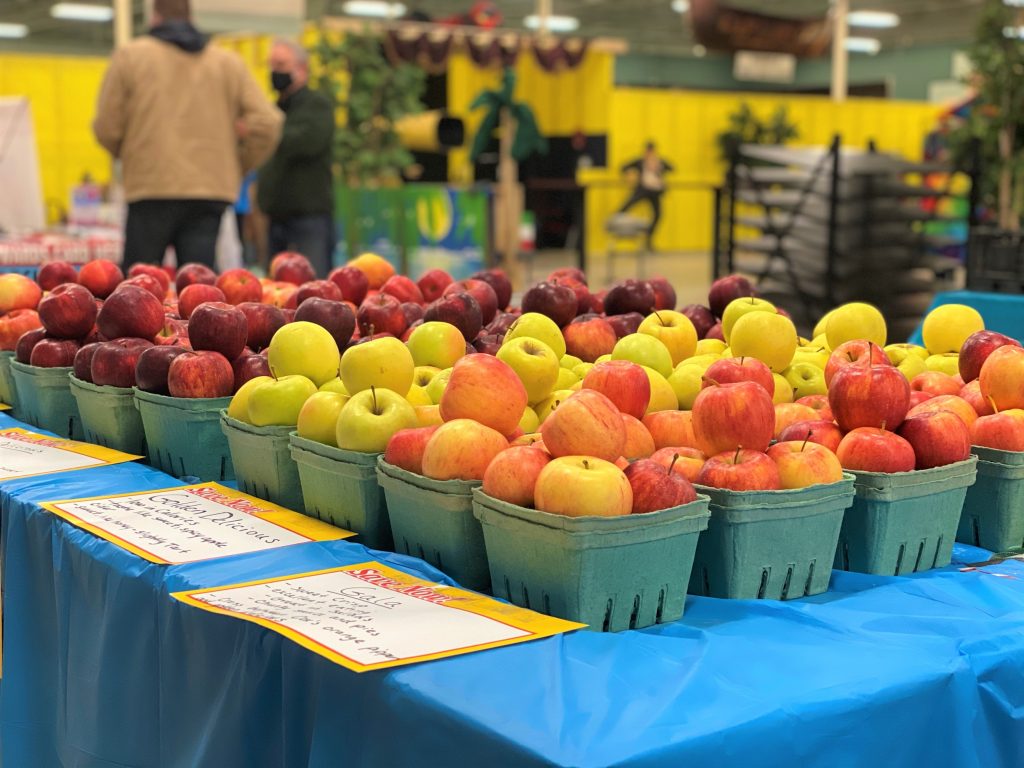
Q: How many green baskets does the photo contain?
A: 11